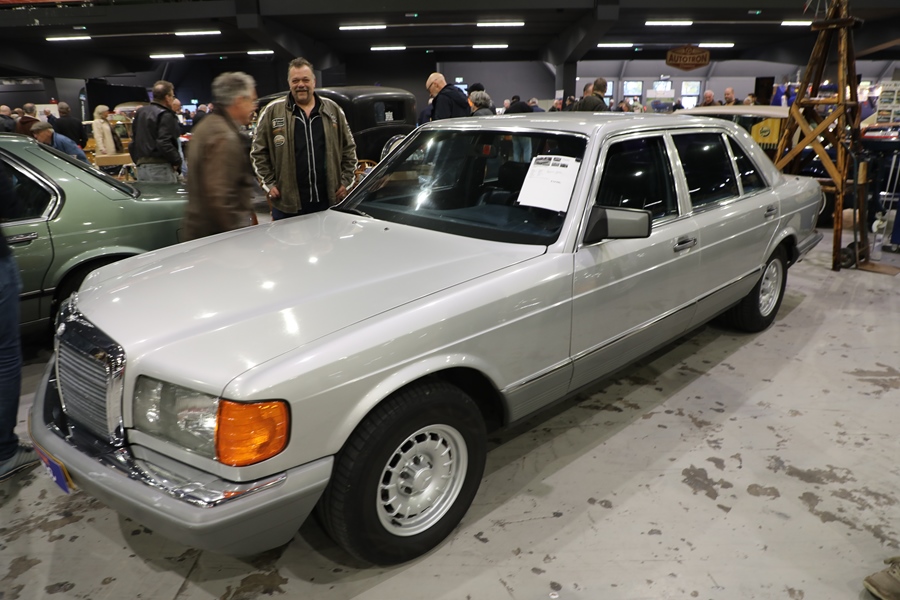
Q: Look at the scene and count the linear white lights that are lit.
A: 12